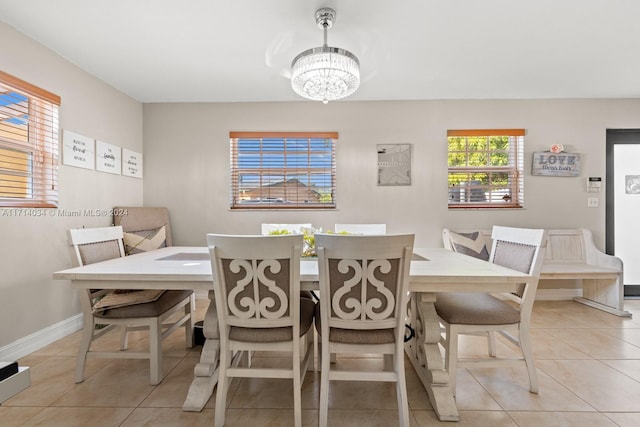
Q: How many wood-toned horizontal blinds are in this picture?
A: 3